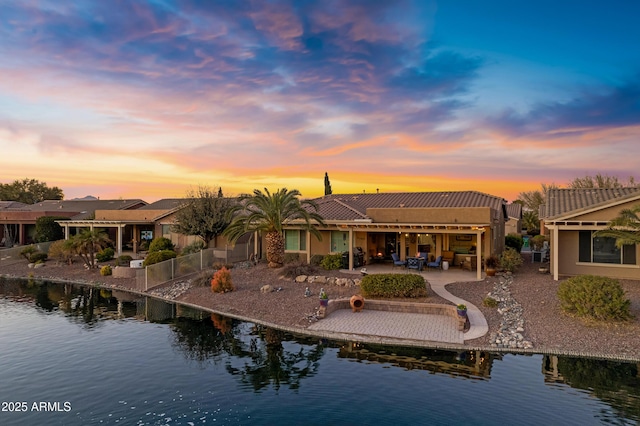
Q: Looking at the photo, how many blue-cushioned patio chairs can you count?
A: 4